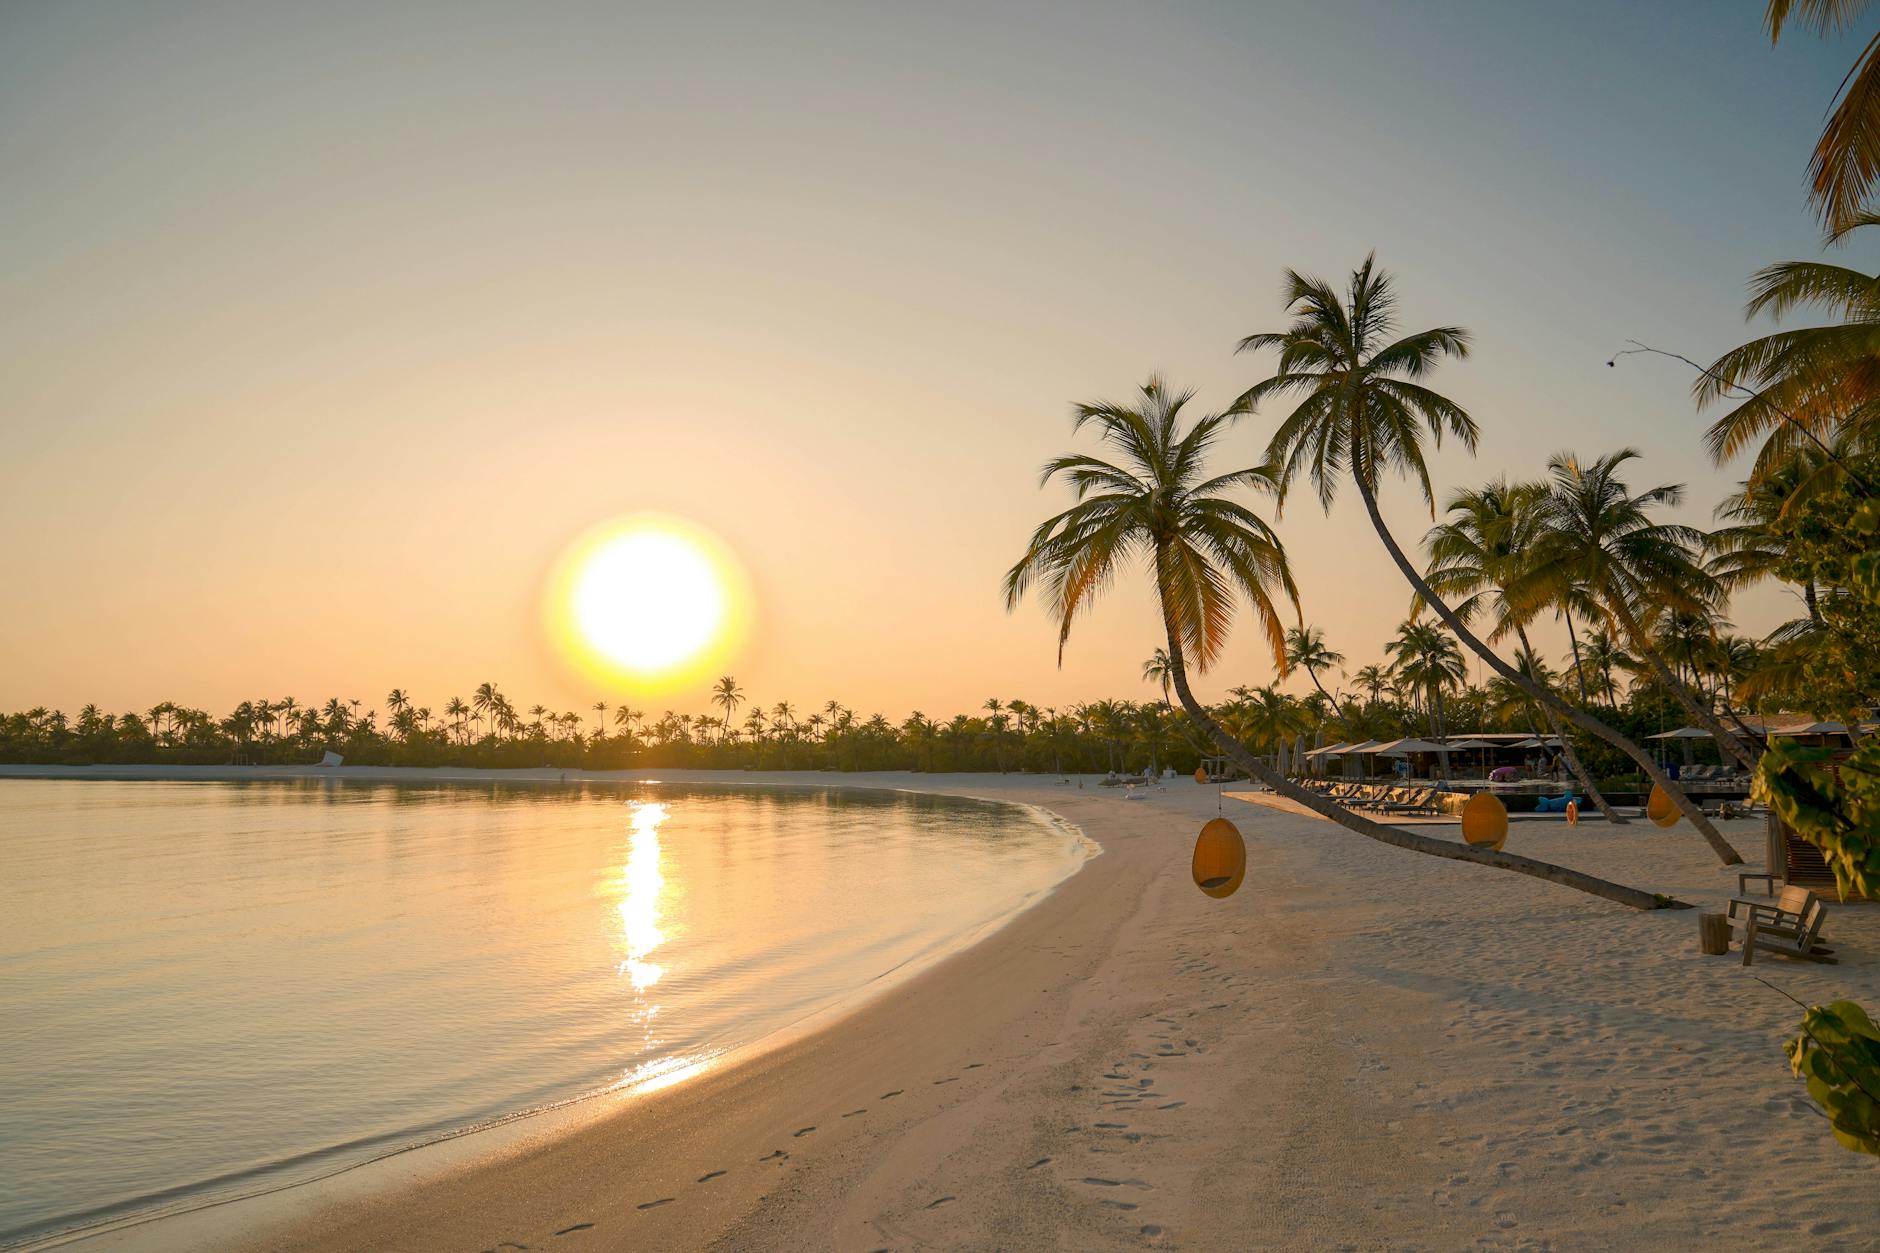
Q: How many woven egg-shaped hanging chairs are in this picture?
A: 4